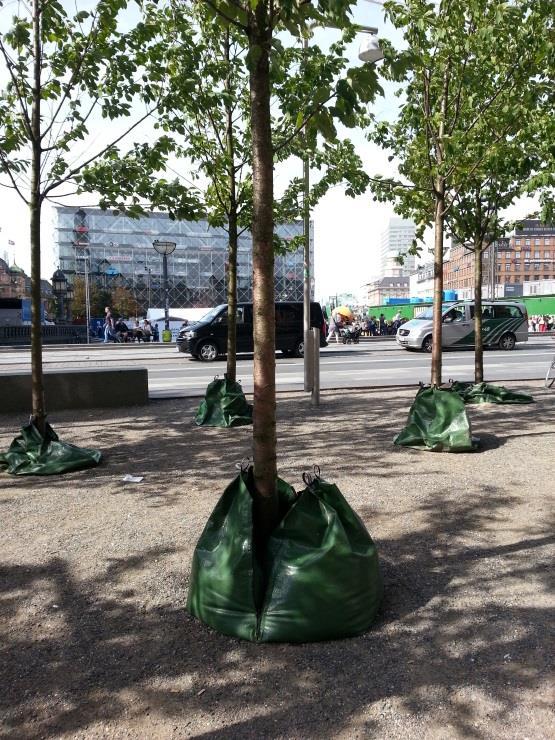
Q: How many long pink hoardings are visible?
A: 0